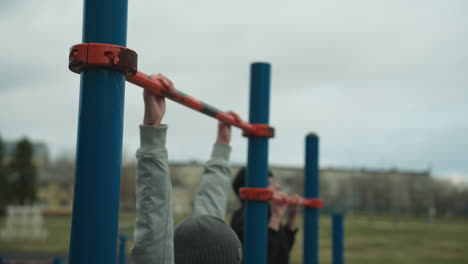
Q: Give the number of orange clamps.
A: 4